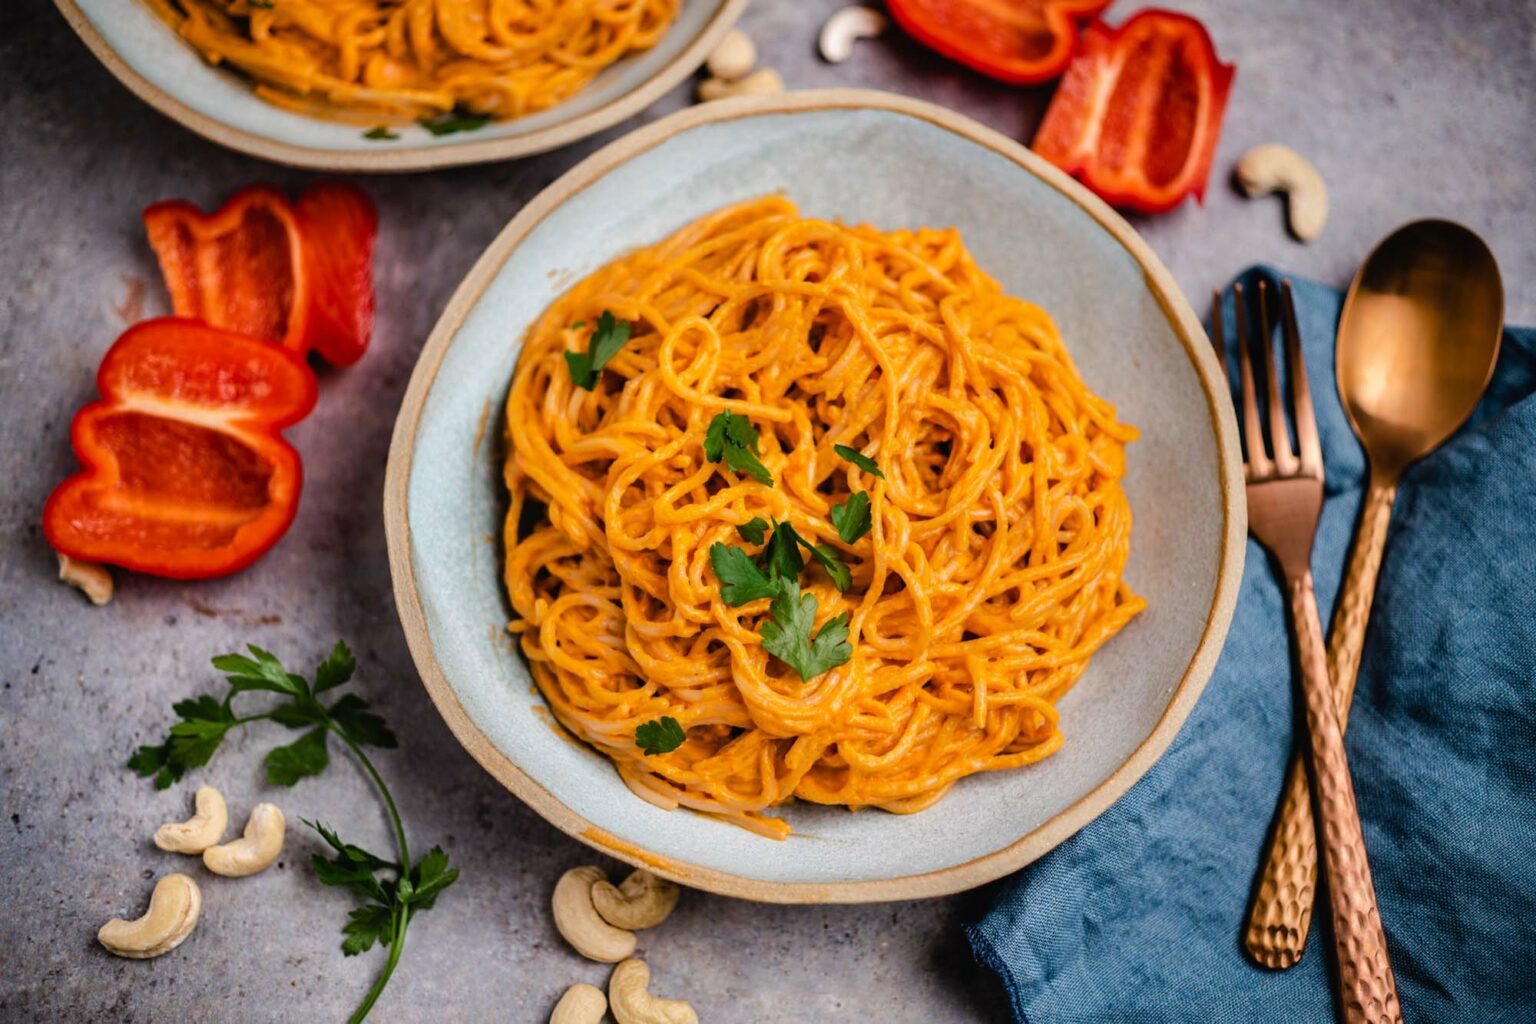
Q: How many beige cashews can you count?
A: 12